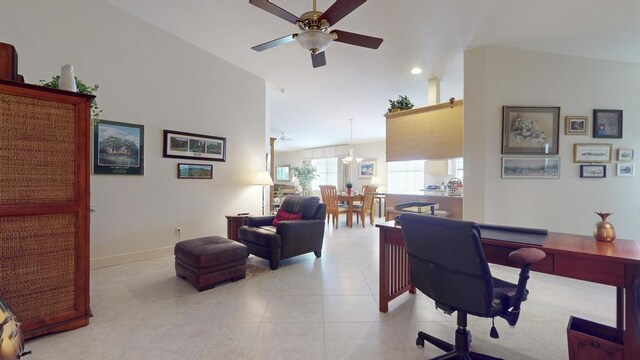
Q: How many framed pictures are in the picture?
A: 12